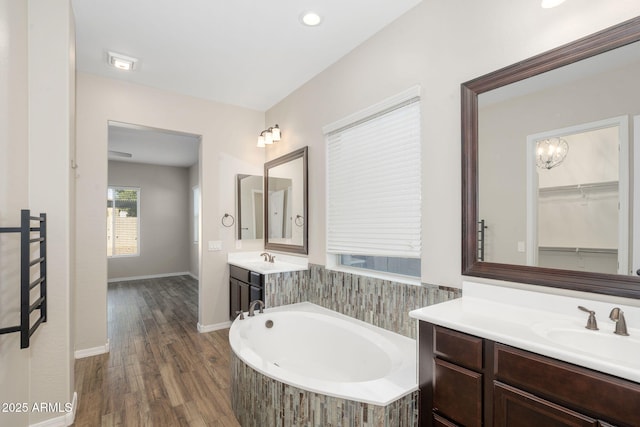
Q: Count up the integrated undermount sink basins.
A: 2